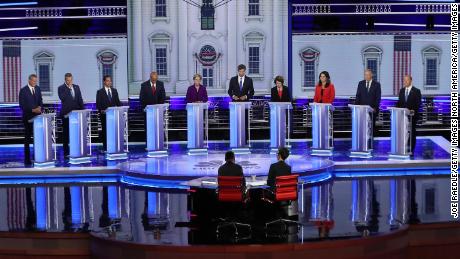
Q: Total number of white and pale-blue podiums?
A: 10